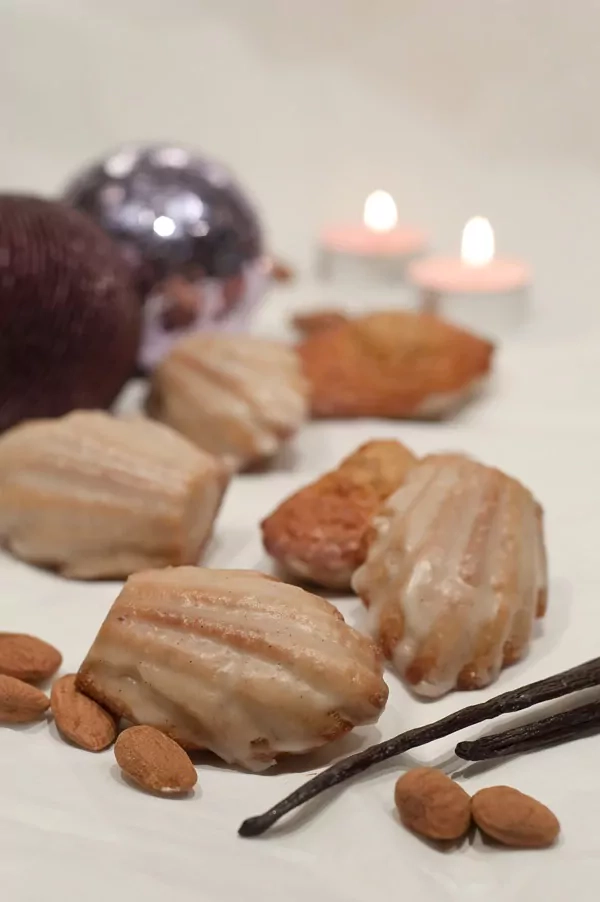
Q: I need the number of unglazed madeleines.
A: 2